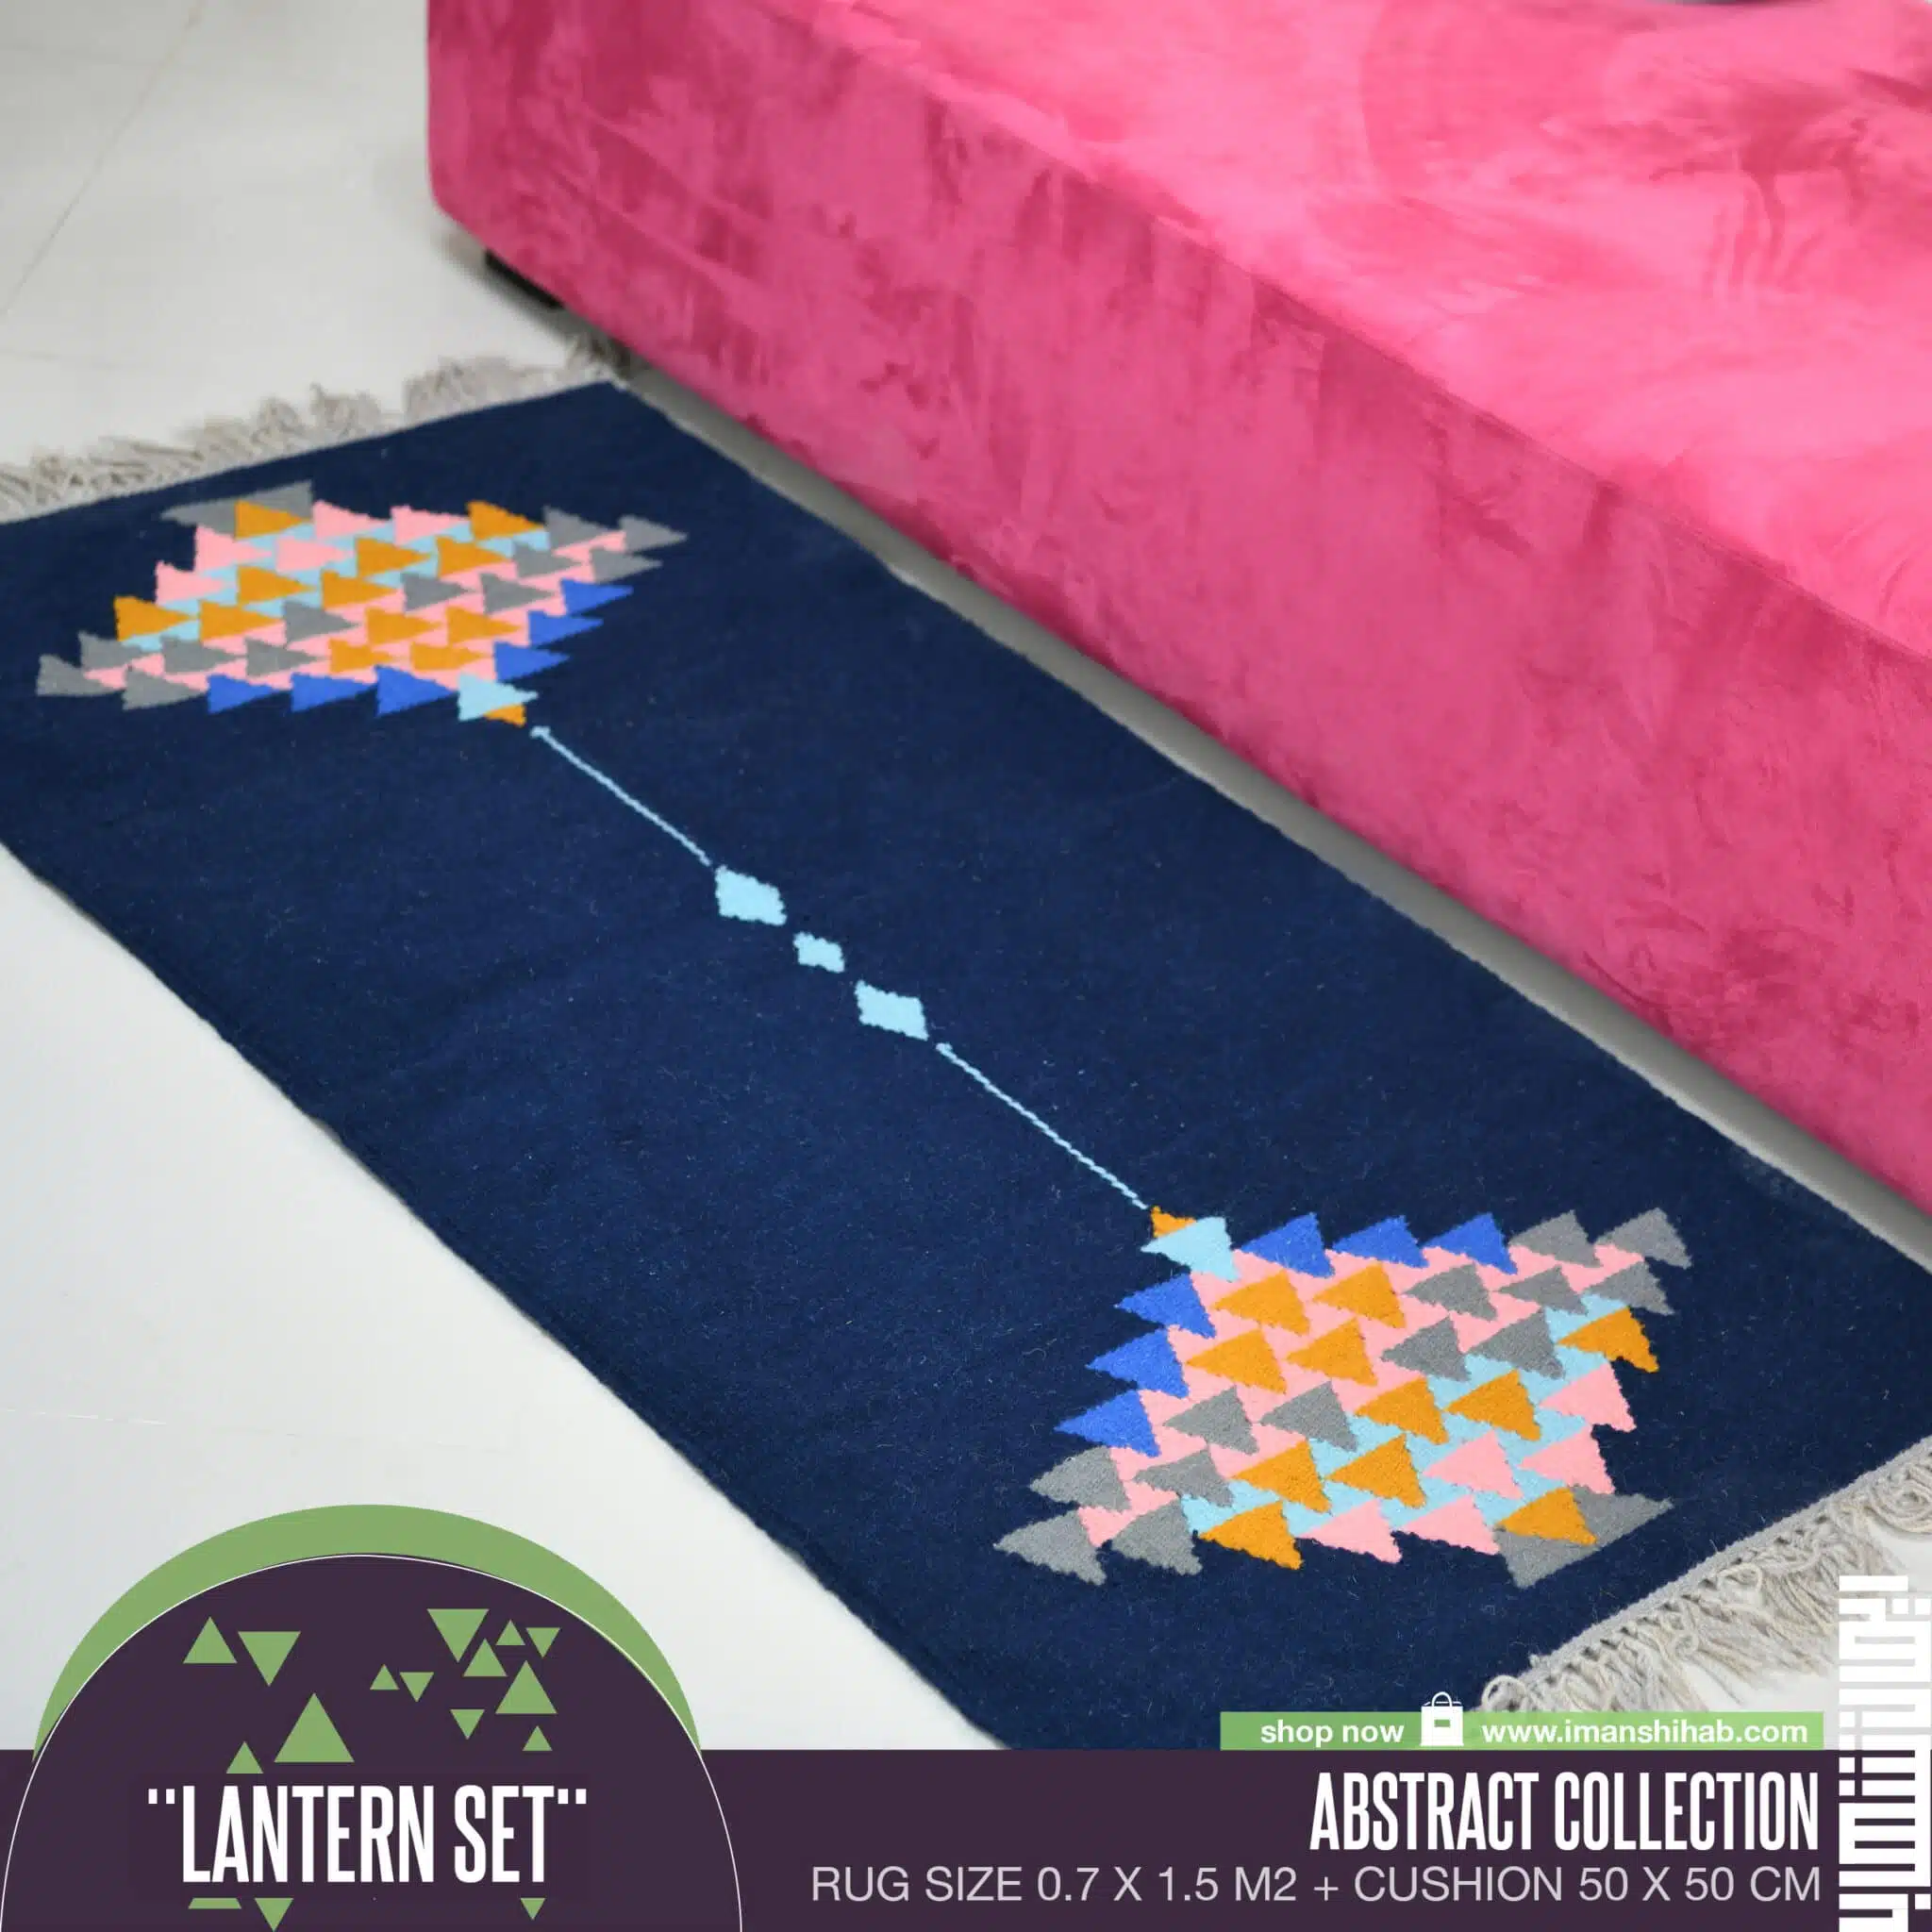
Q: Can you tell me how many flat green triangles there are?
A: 15